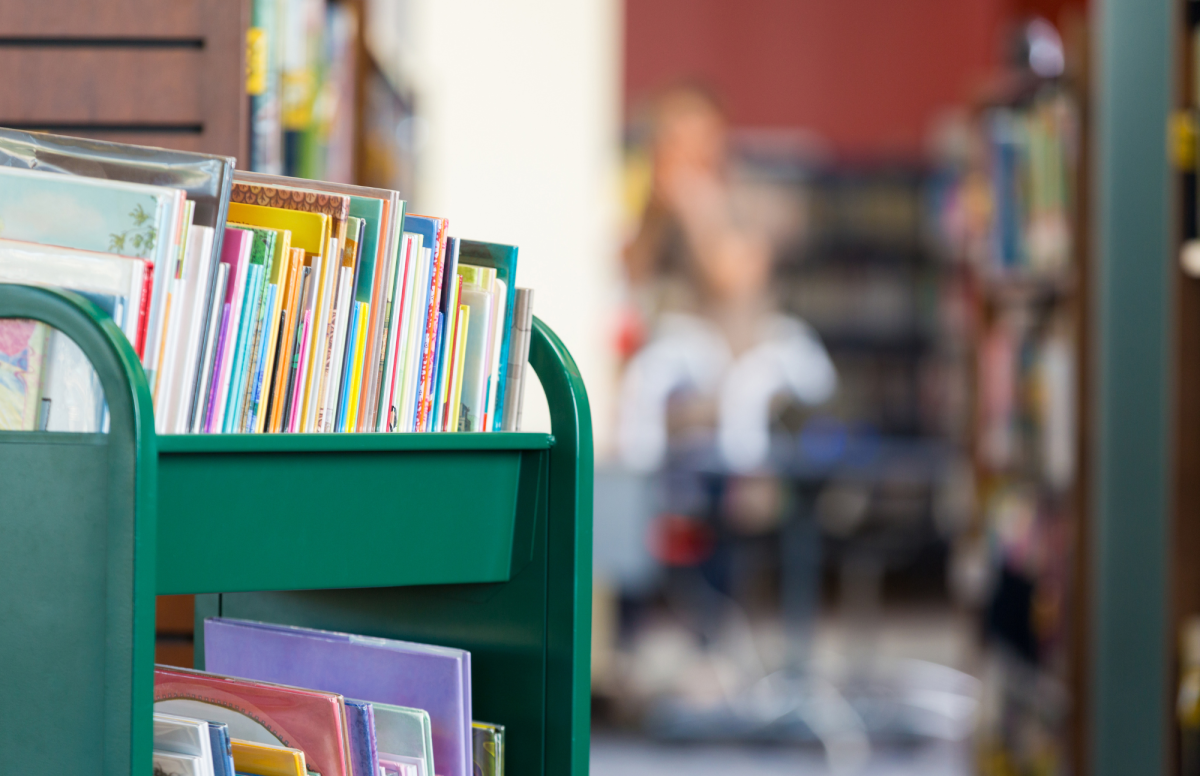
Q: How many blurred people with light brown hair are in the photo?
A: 1